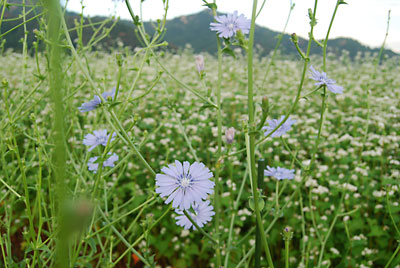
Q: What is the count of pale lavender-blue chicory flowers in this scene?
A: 9